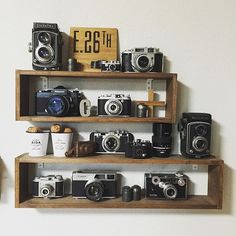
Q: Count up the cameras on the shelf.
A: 11